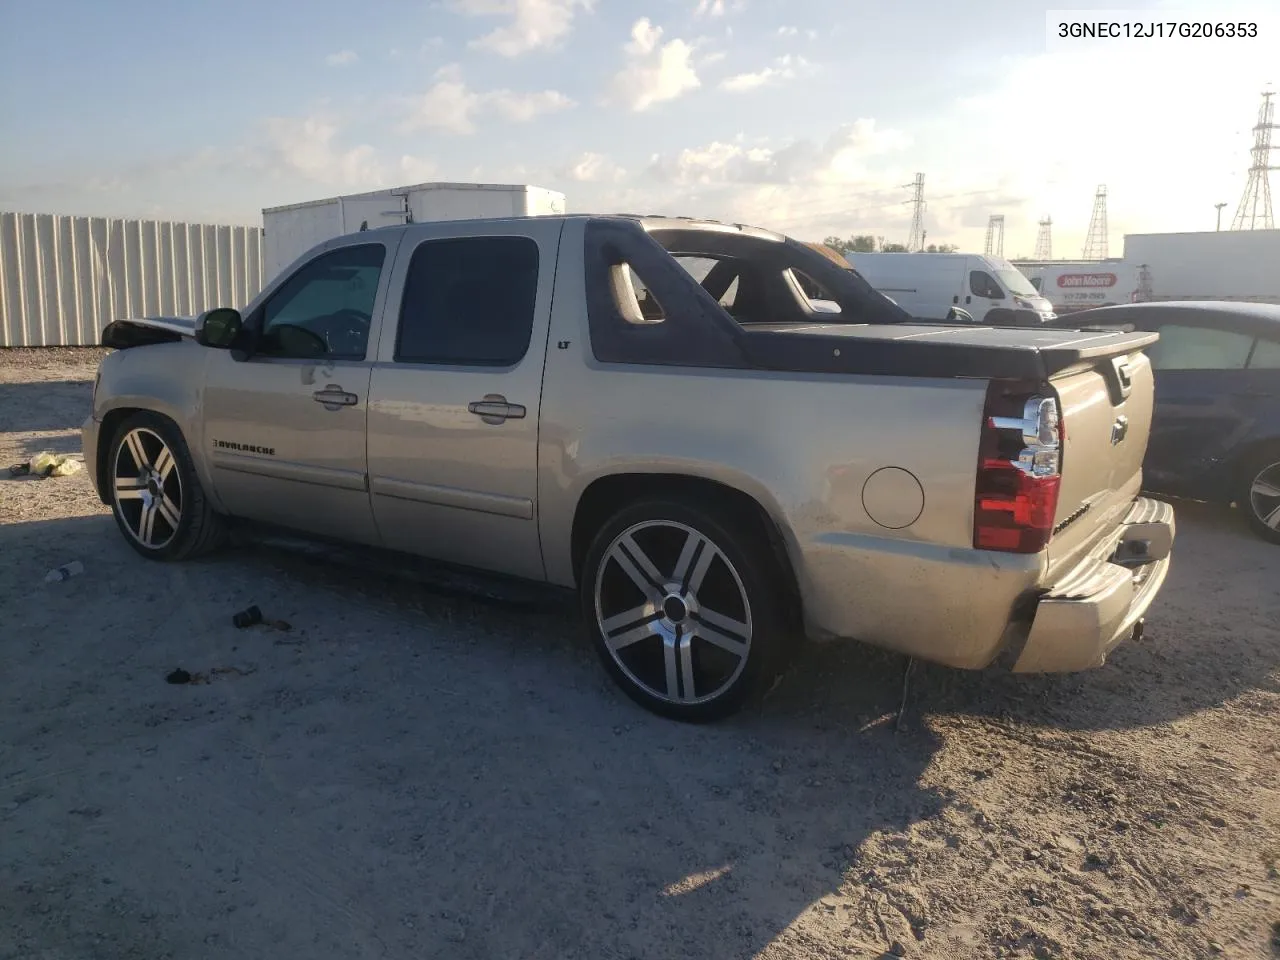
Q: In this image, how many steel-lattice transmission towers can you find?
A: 5